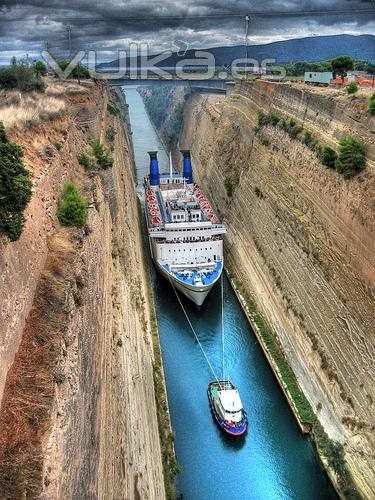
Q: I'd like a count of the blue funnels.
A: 2